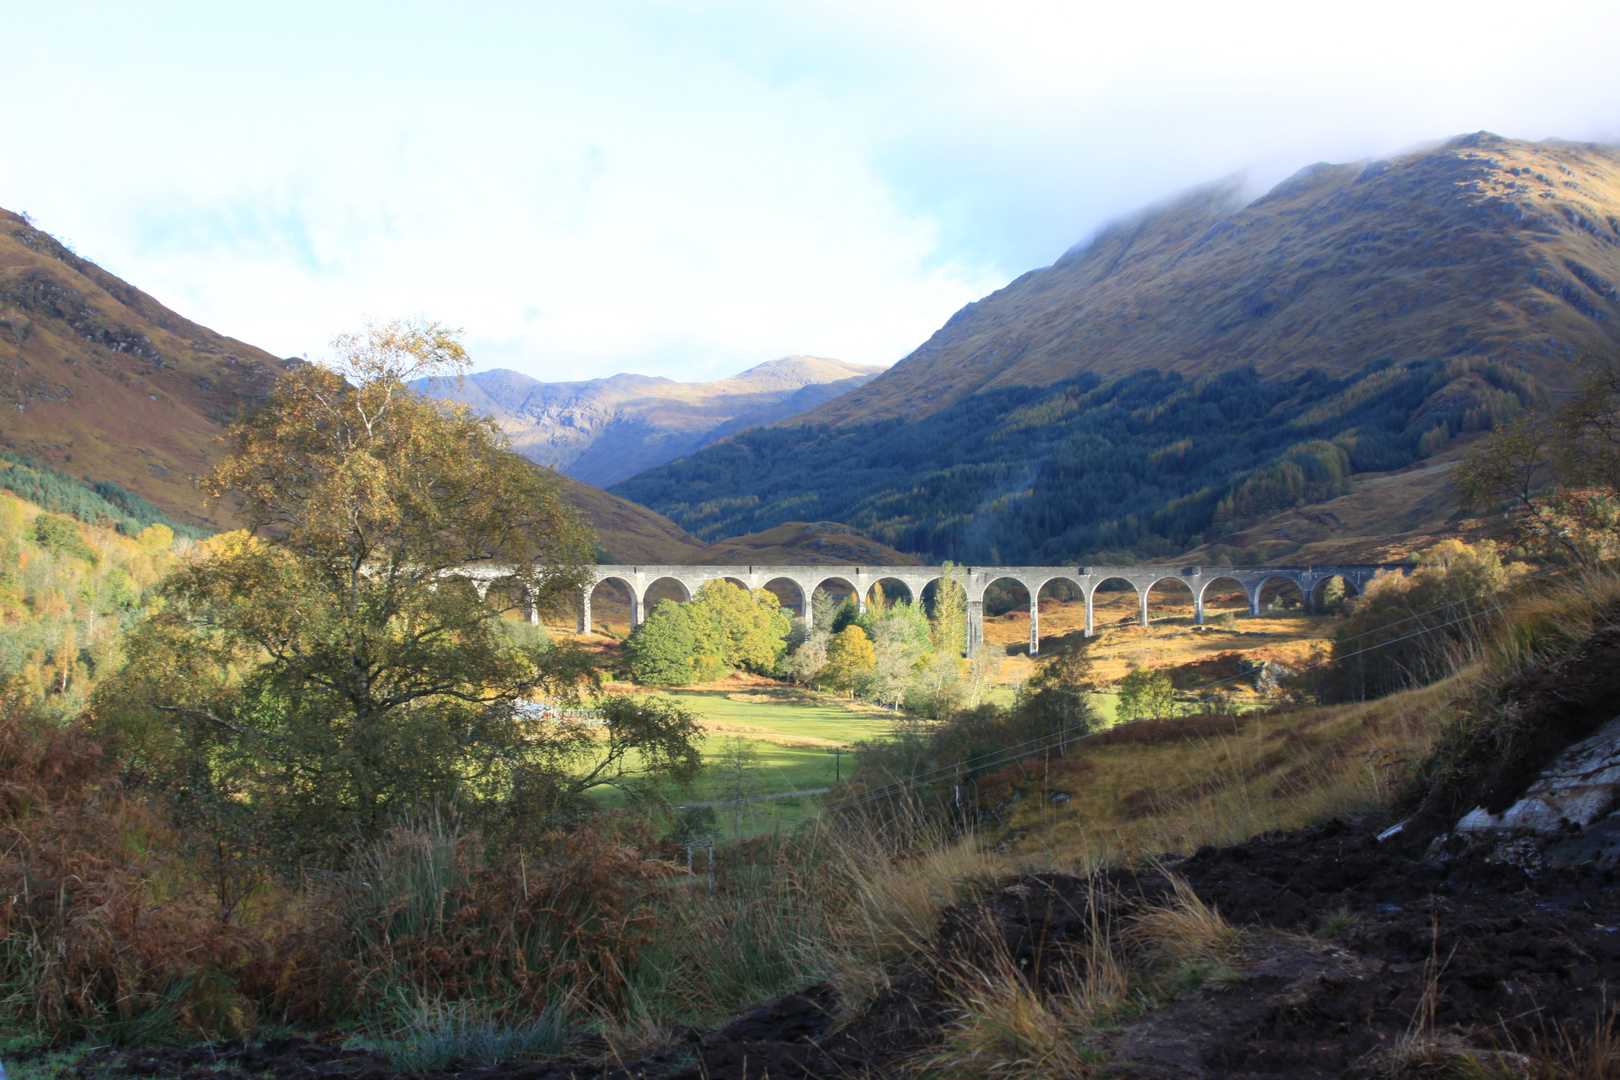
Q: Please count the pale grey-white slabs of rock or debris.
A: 2